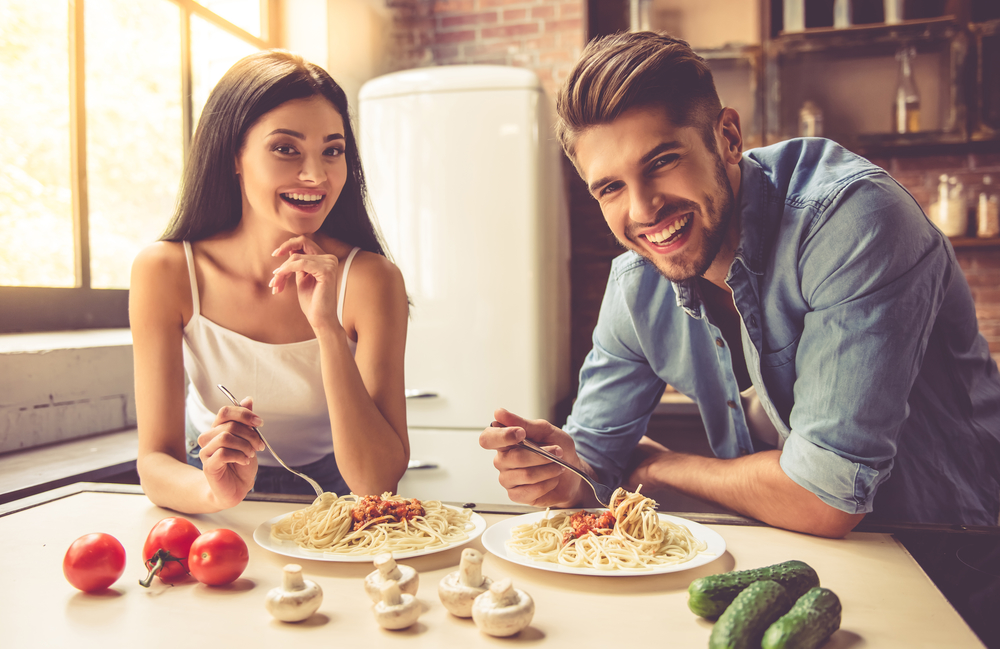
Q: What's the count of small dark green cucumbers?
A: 3